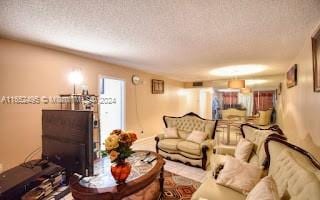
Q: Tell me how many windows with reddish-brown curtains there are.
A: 2